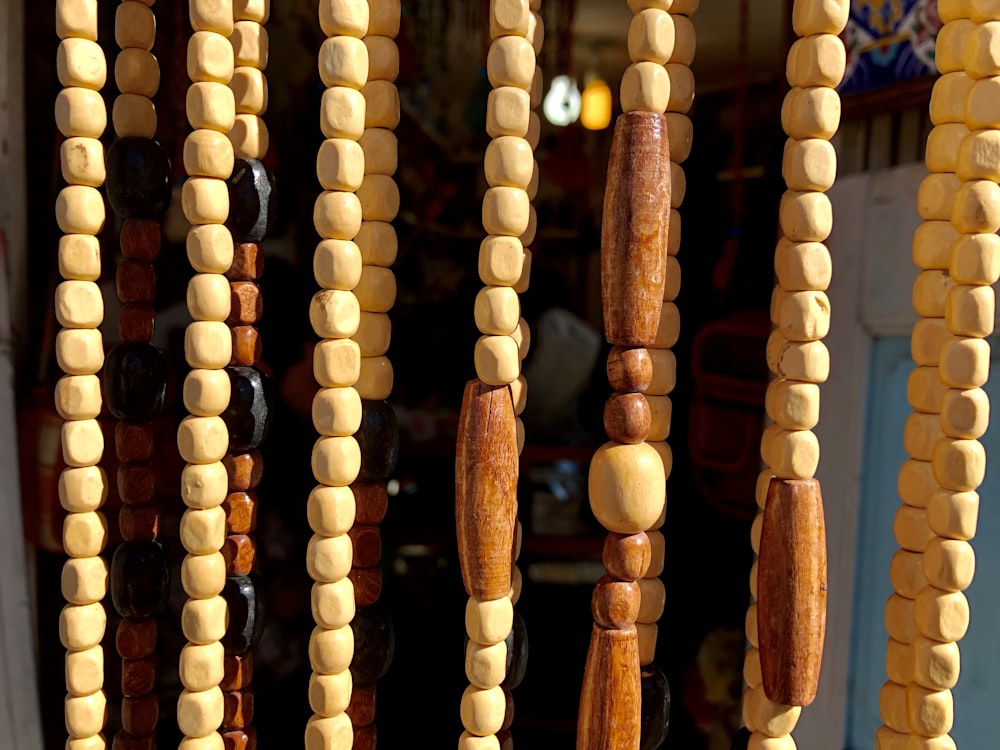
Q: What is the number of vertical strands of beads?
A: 14